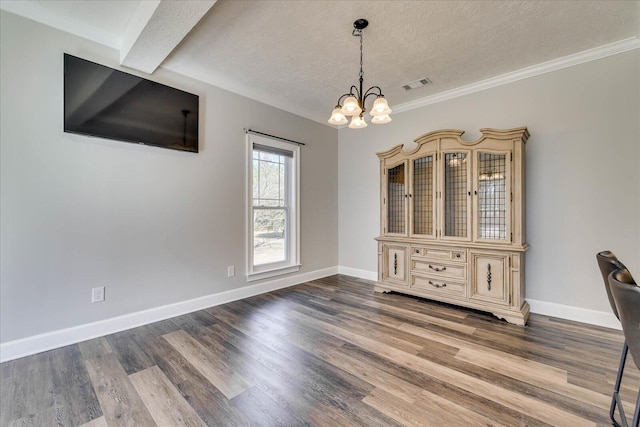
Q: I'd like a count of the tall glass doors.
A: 4